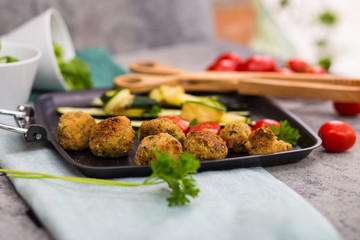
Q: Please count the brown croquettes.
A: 7